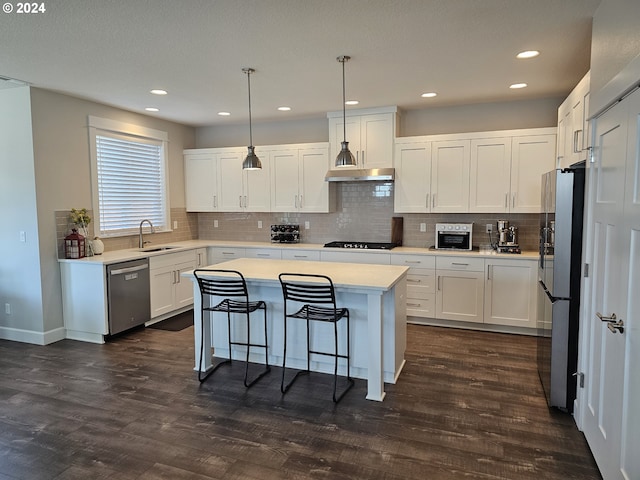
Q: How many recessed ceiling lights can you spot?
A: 8